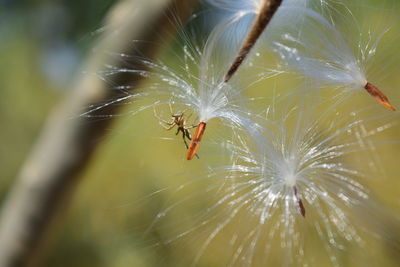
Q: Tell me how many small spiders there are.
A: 1